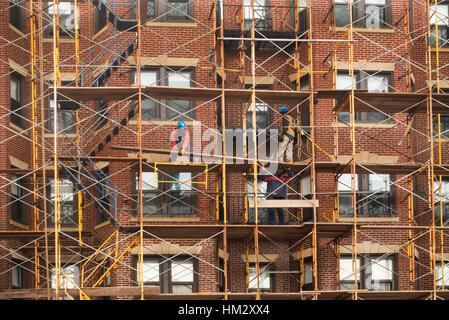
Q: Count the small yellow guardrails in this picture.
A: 1